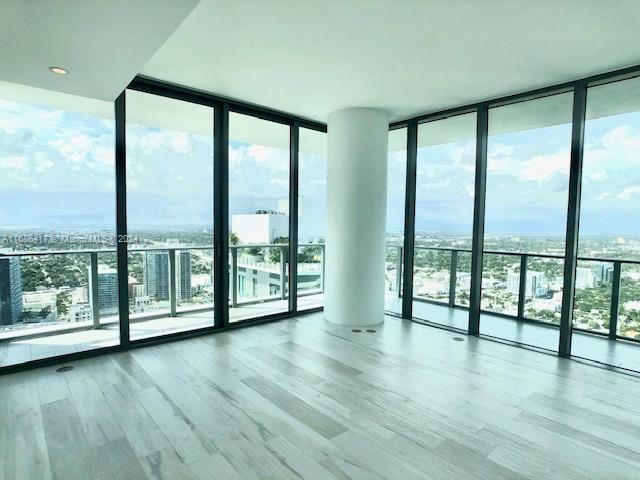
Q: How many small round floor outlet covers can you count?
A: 4